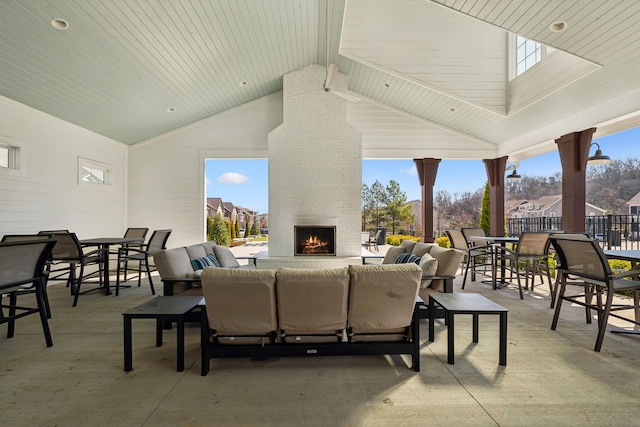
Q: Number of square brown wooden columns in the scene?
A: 3